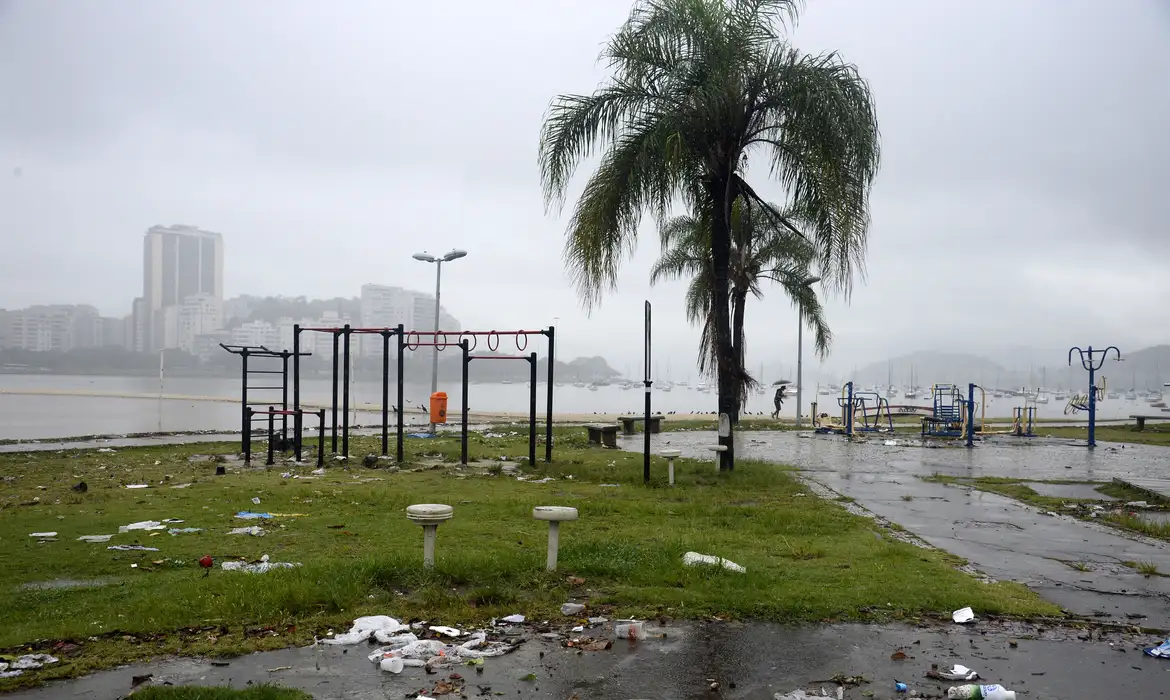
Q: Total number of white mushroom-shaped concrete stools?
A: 4